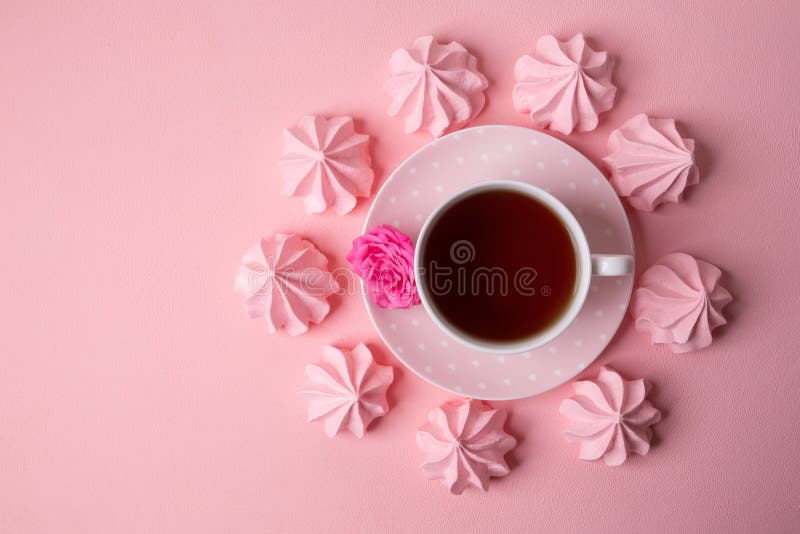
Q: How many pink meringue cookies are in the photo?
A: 9